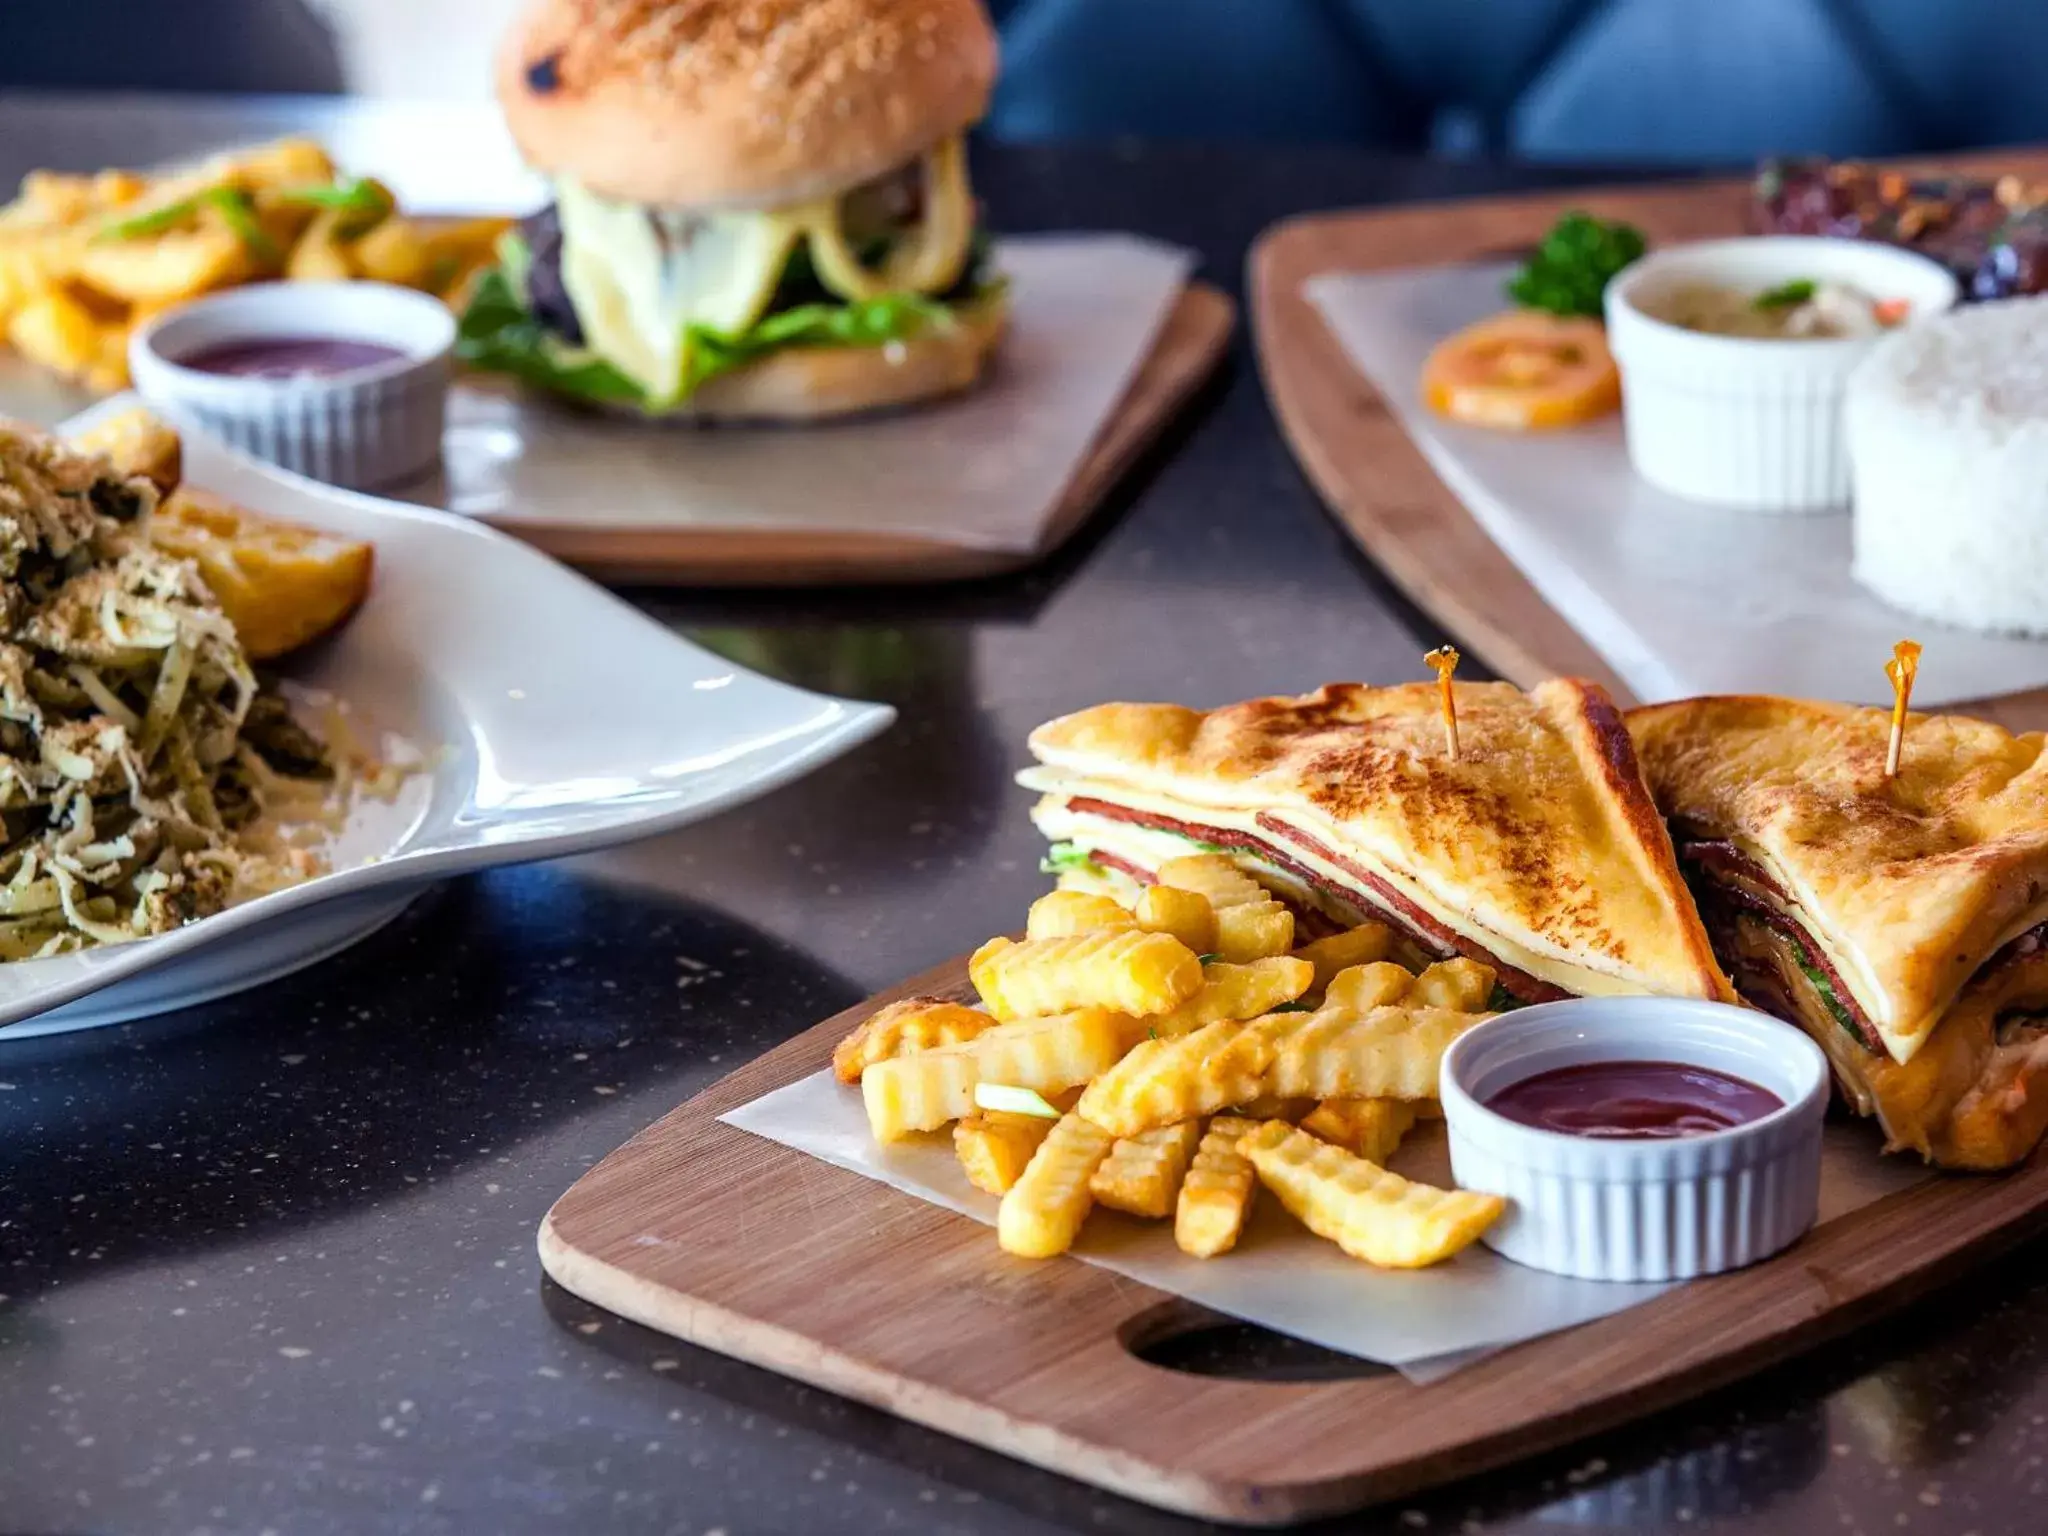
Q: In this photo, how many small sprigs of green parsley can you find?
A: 1